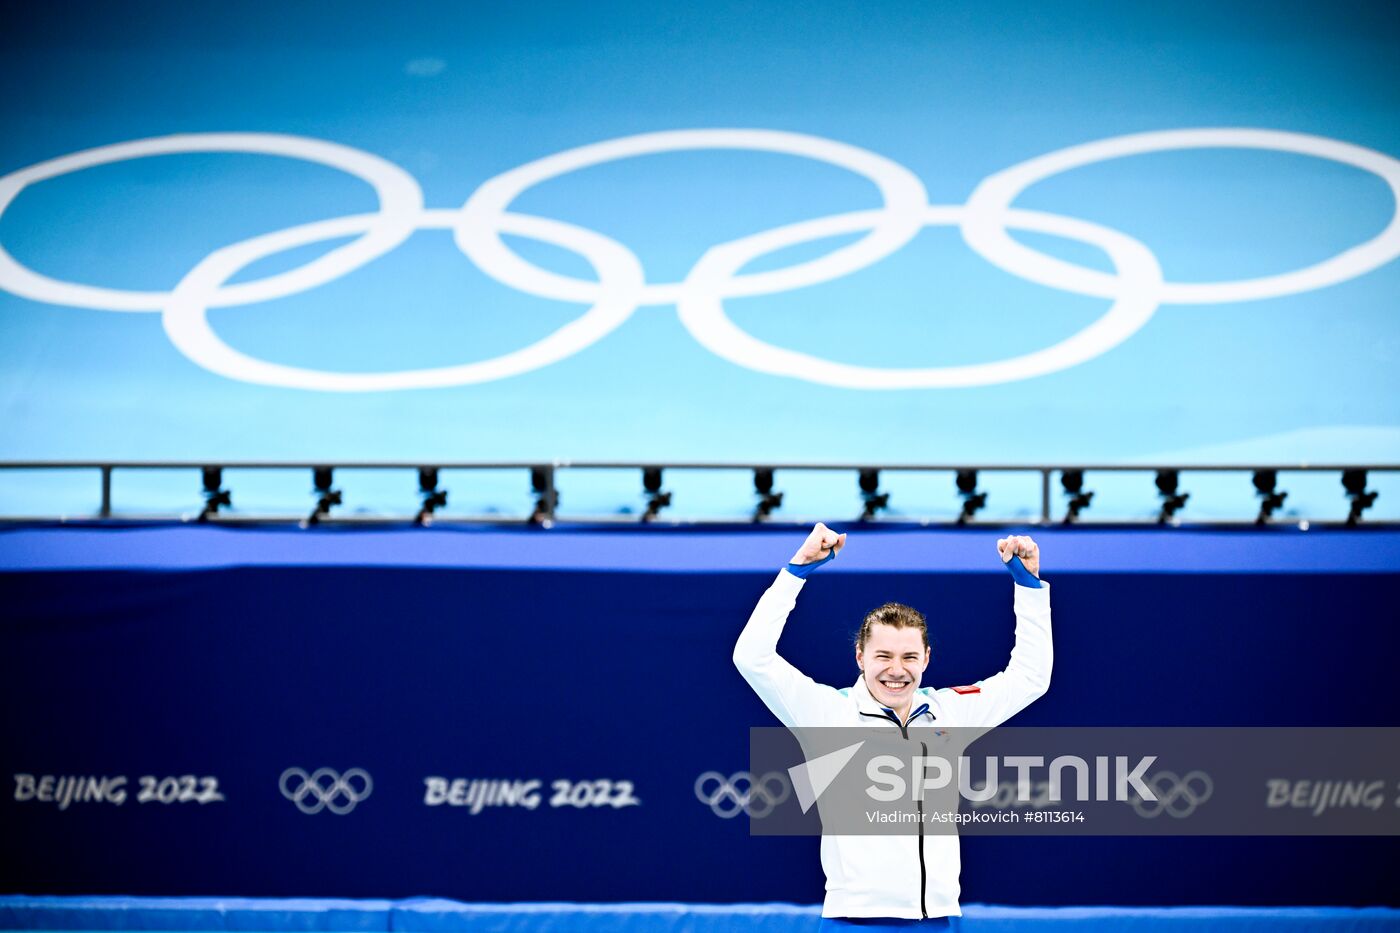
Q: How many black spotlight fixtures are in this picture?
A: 12